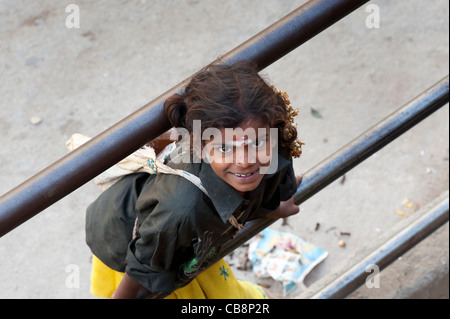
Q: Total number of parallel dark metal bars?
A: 3